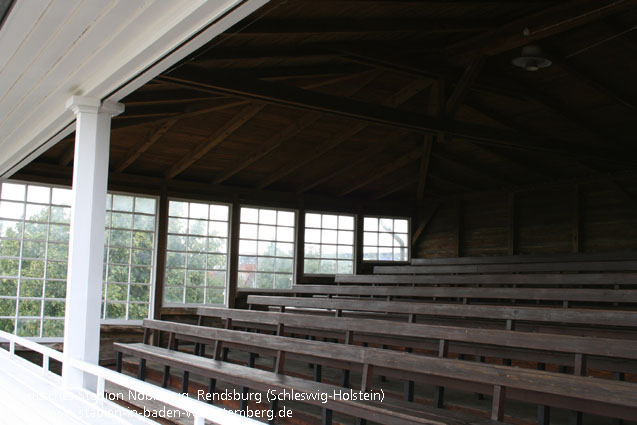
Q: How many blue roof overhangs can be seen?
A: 0